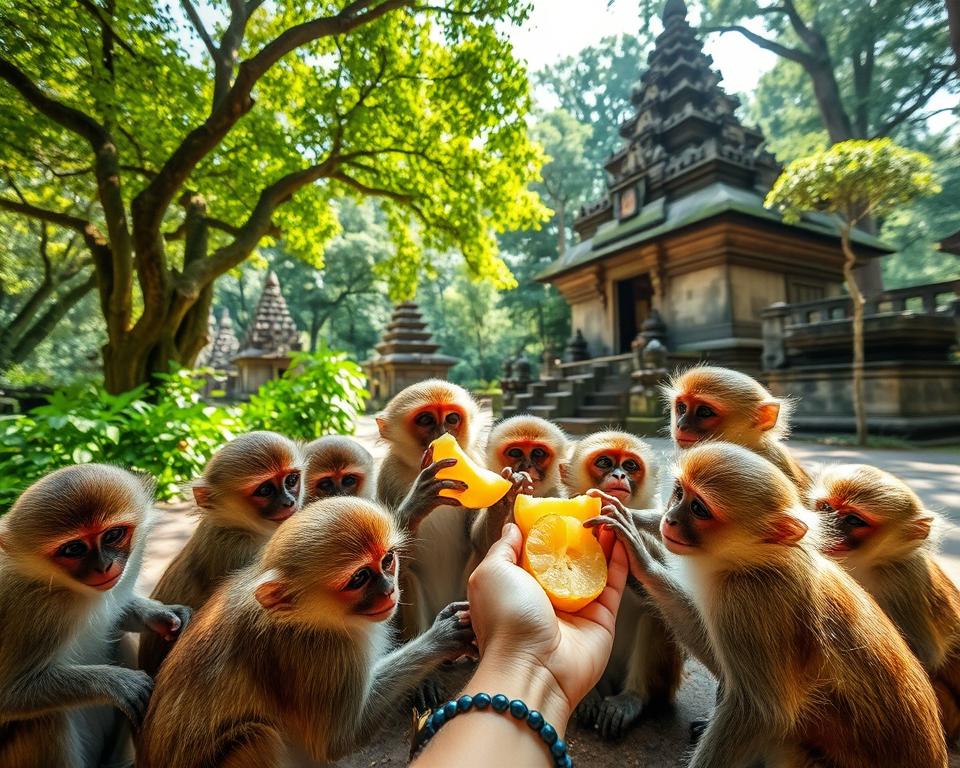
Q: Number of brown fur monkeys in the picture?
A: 10